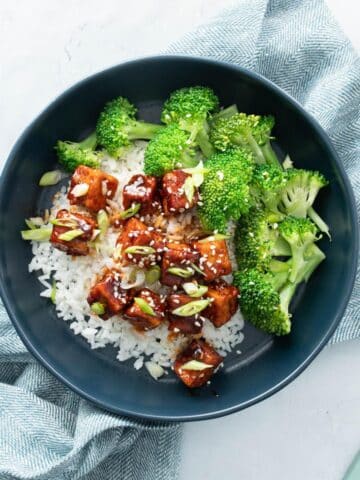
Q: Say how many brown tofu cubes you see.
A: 12